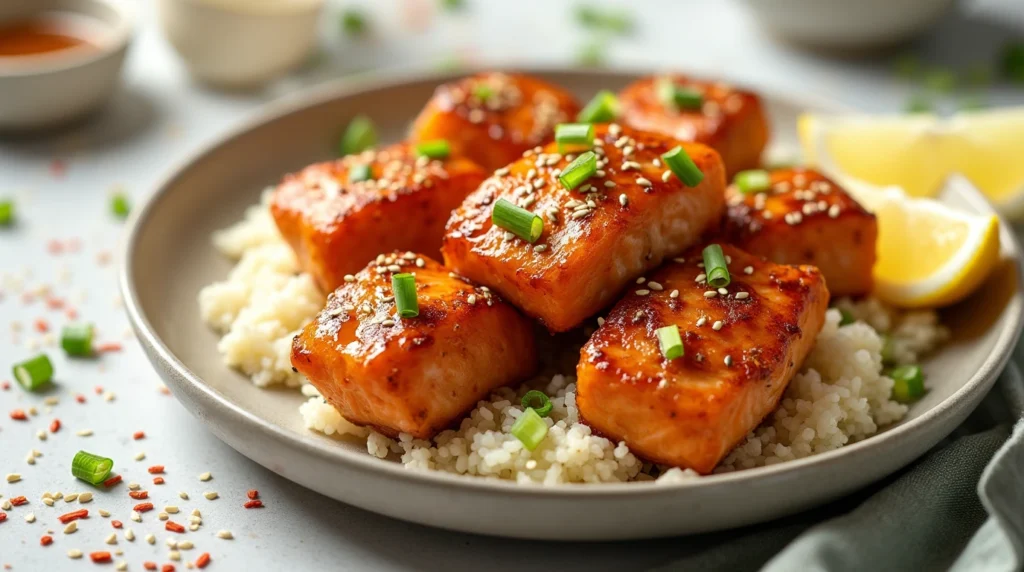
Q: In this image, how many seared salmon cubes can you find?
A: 7